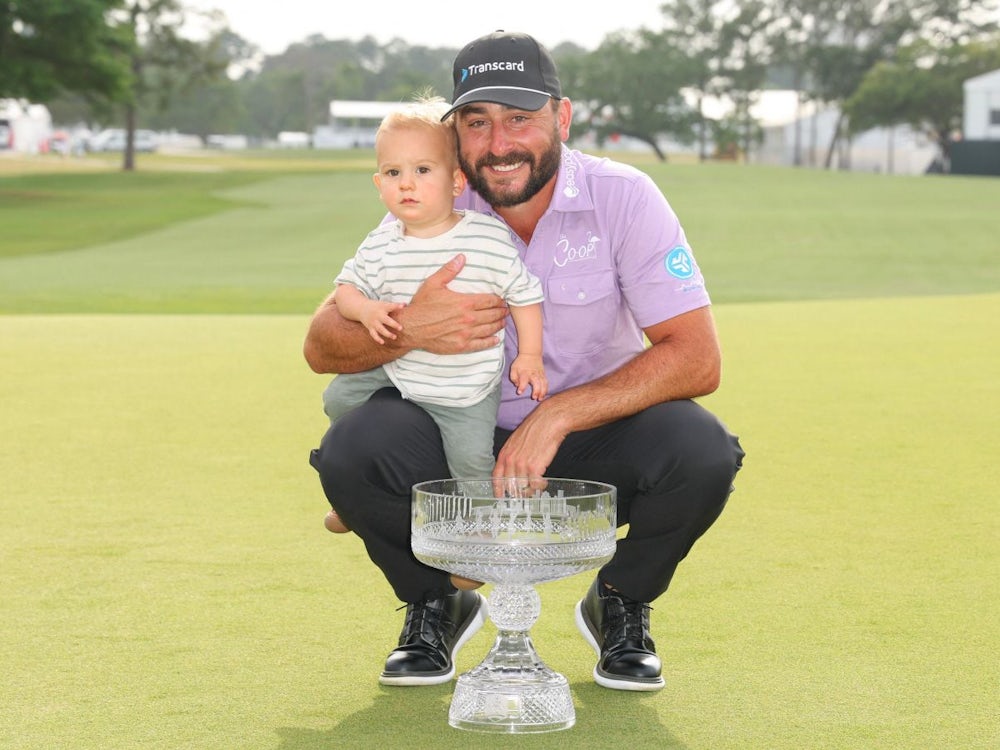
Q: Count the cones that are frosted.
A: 0